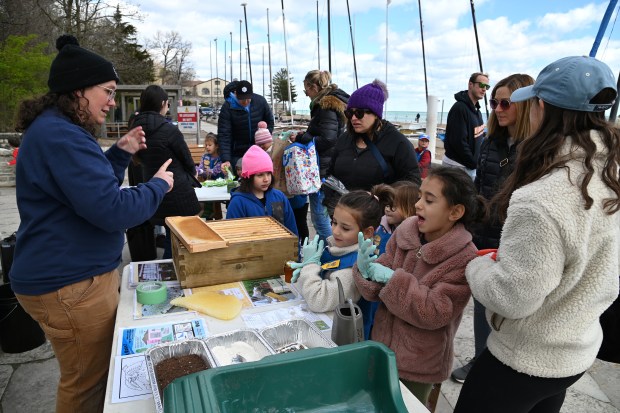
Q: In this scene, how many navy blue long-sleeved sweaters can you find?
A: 1